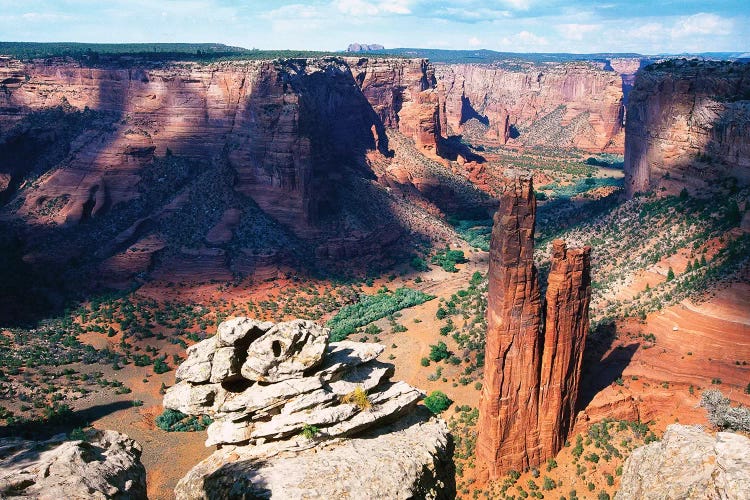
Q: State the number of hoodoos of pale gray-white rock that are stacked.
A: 1